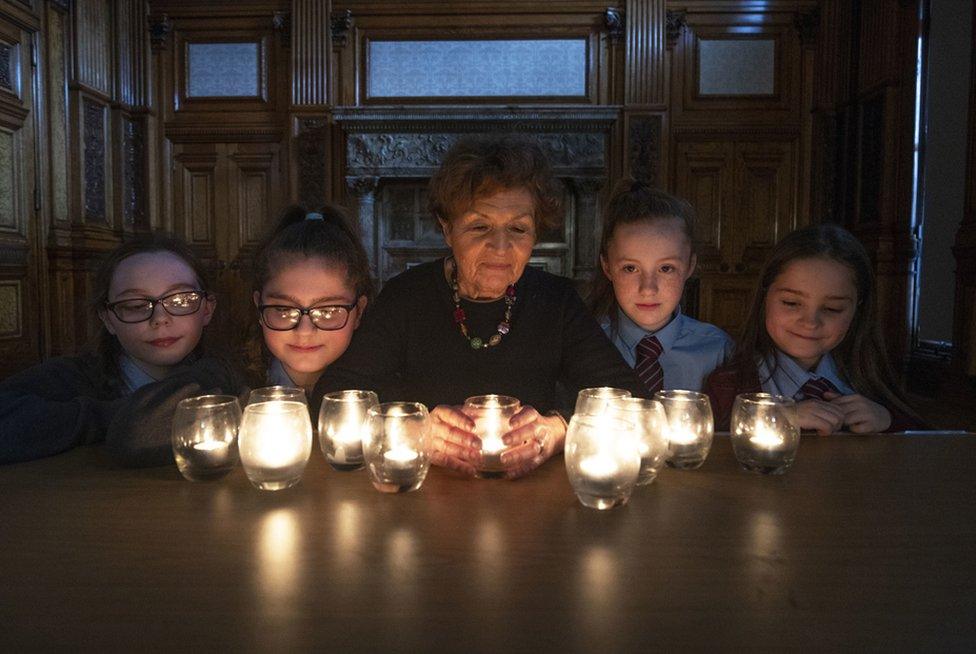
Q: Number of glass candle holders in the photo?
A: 11